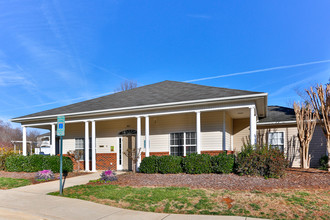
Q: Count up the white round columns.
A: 8